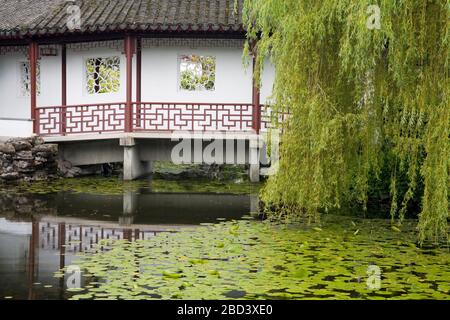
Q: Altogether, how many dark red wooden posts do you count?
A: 5